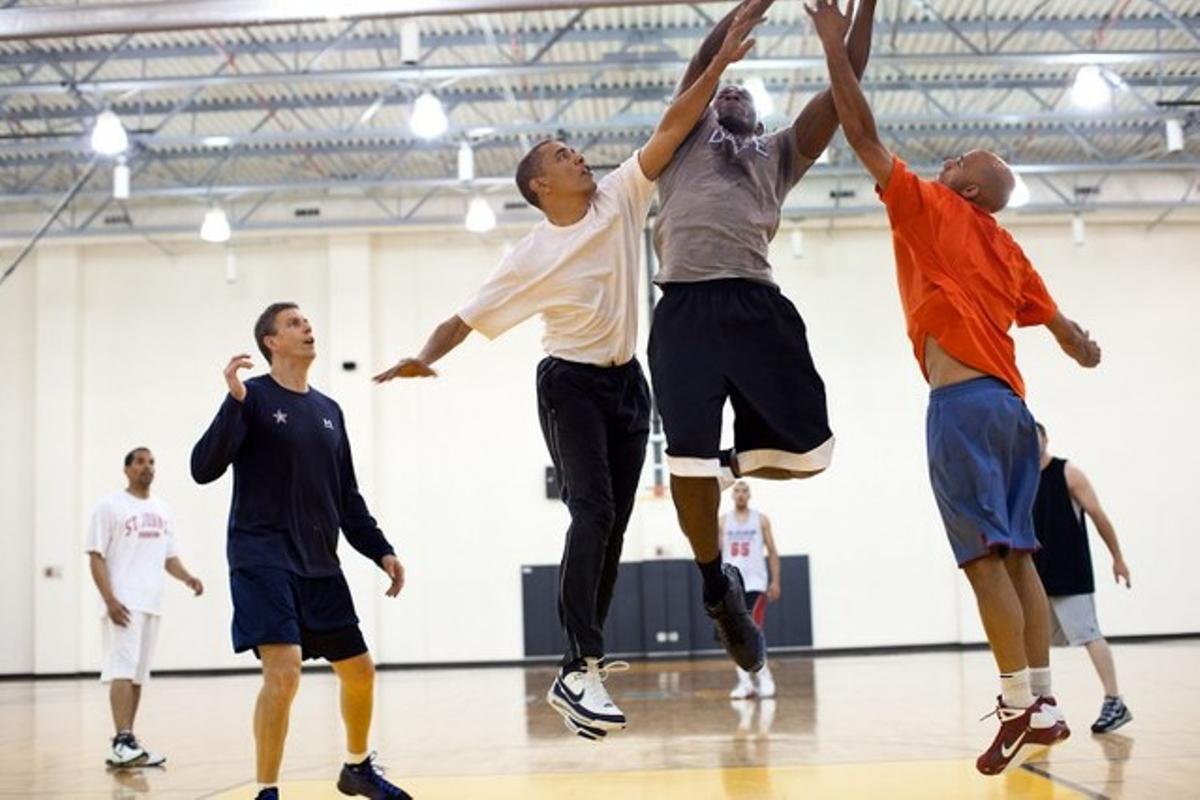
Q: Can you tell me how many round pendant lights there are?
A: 7